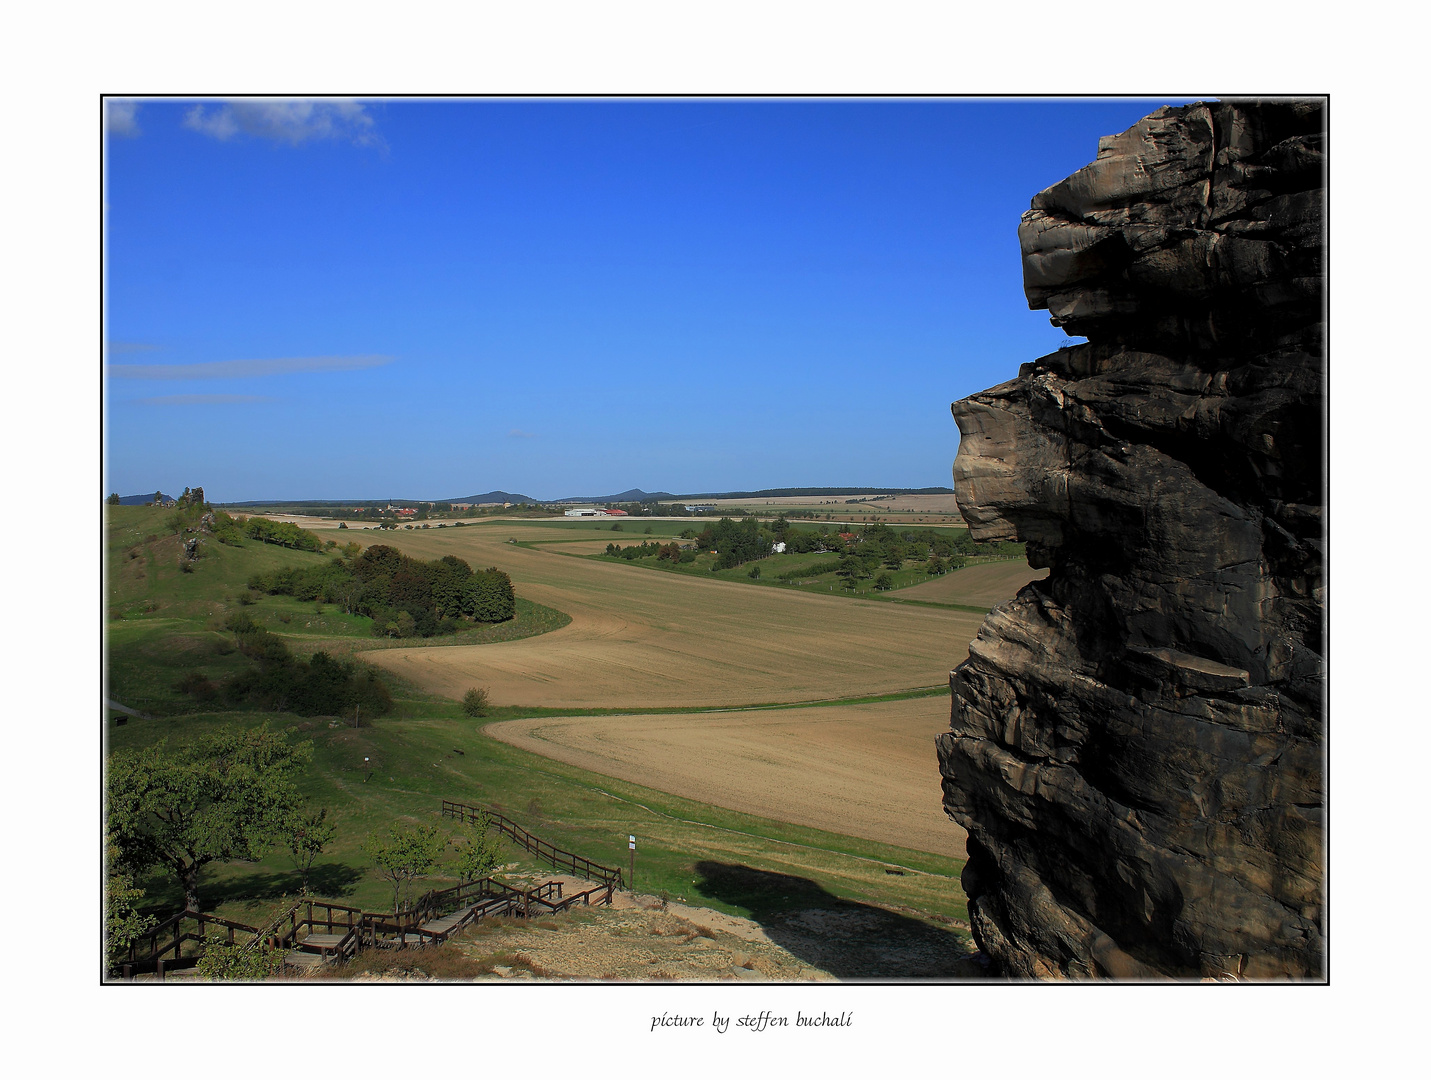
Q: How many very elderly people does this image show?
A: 0